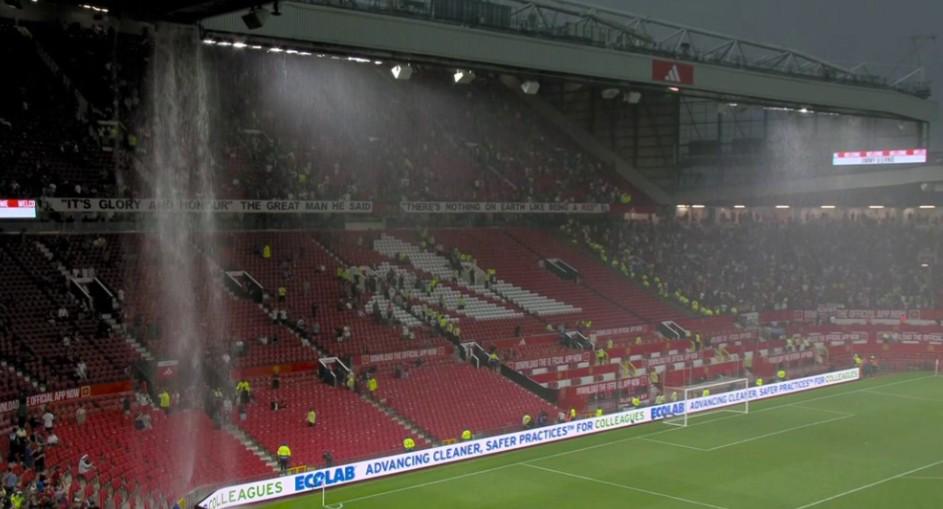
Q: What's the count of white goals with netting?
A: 1